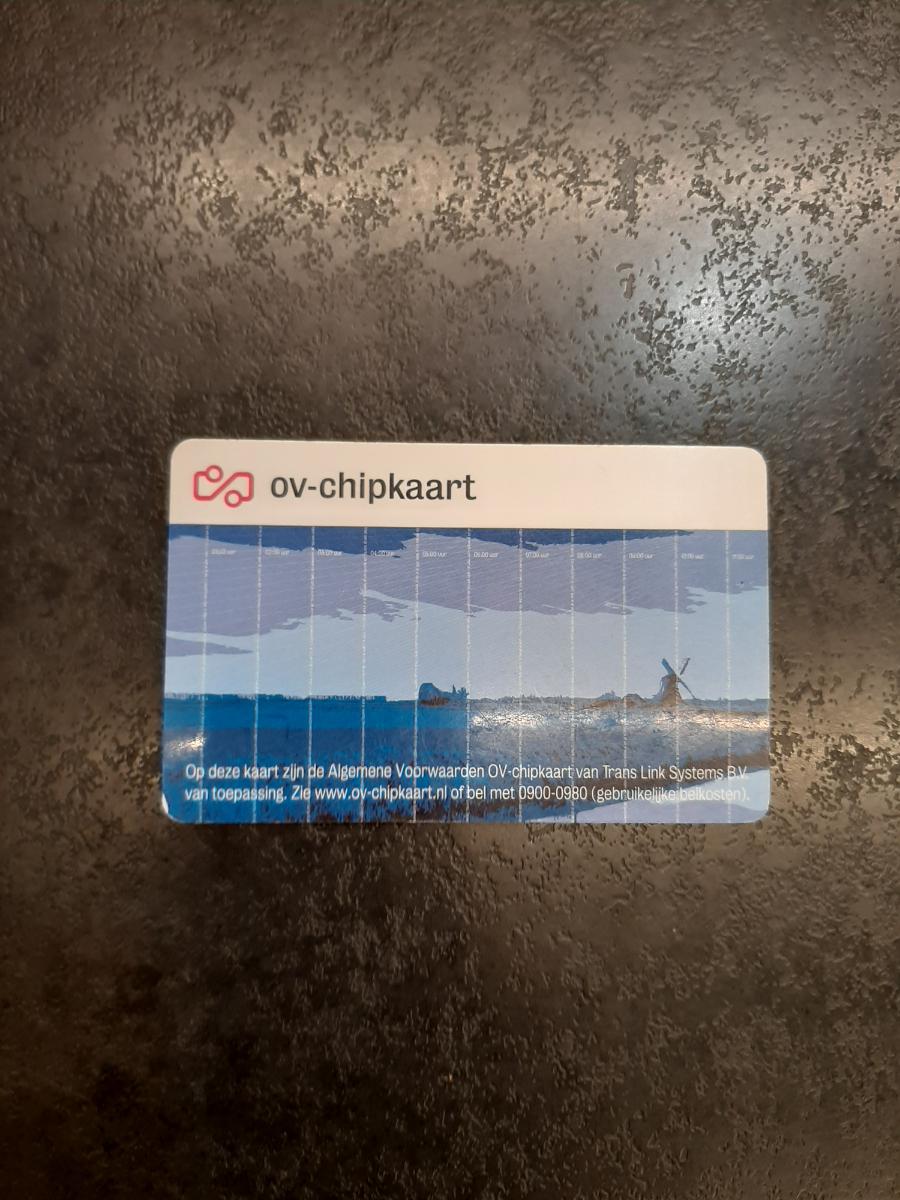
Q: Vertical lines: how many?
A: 11